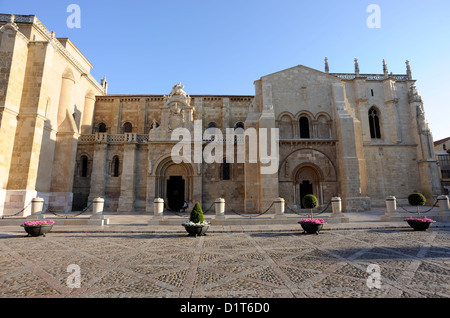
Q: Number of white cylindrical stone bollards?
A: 8